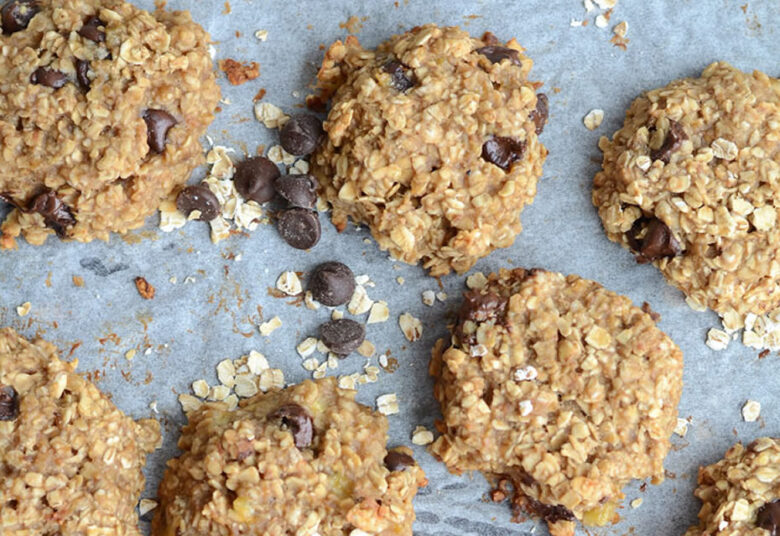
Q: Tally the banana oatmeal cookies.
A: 7